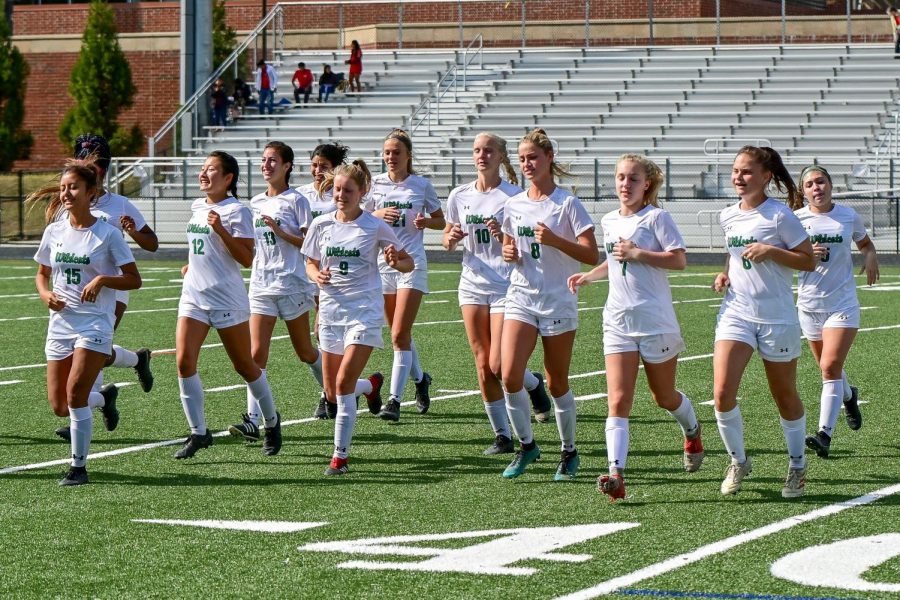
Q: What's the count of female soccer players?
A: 12